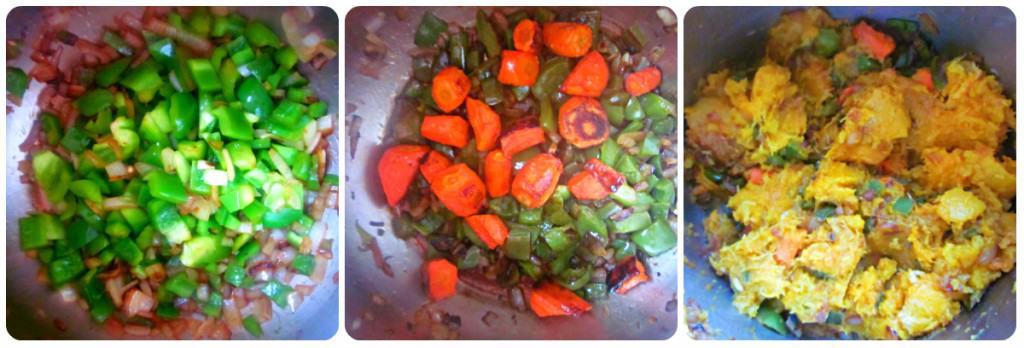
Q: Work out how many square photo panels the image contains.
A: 3